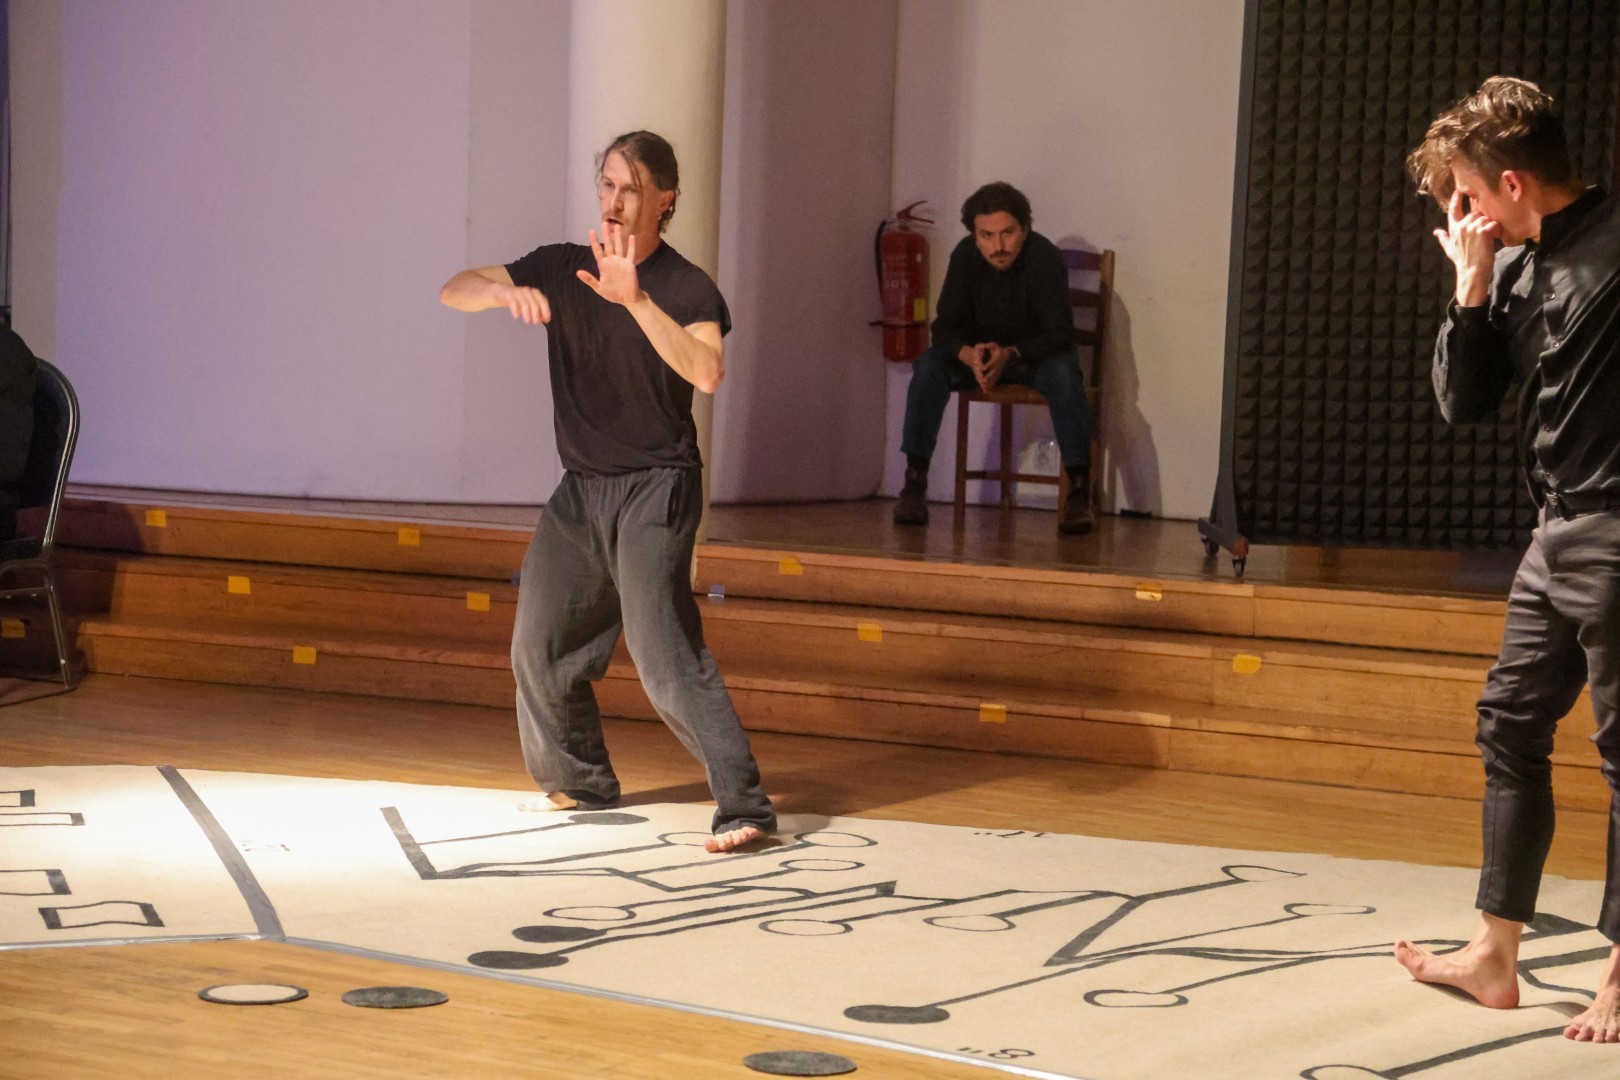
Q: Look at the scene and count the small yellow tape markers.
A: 11